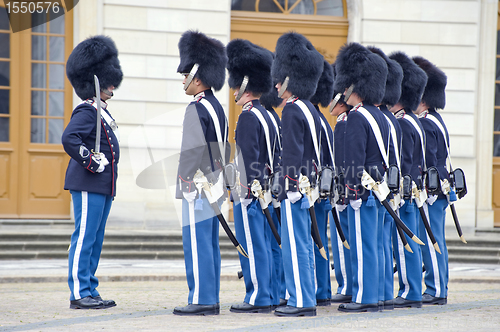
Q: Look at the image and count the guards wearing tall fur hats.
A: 11